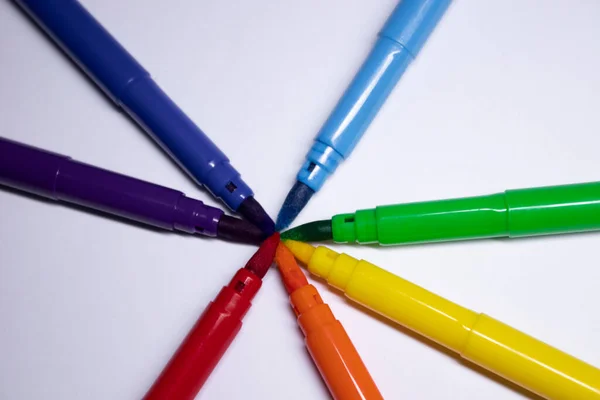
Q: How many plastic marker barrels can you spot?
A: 7